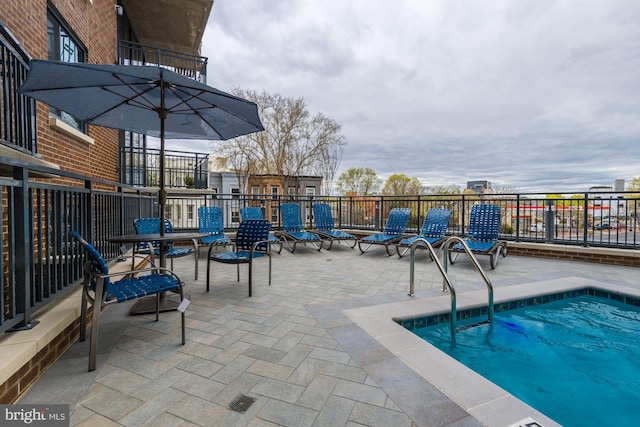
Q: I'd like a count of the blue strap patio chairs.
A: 10